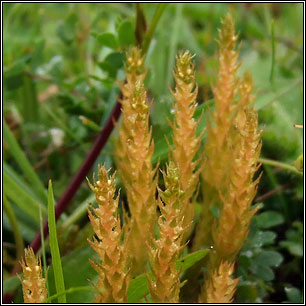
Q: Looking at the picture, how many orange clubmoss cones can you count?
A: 10